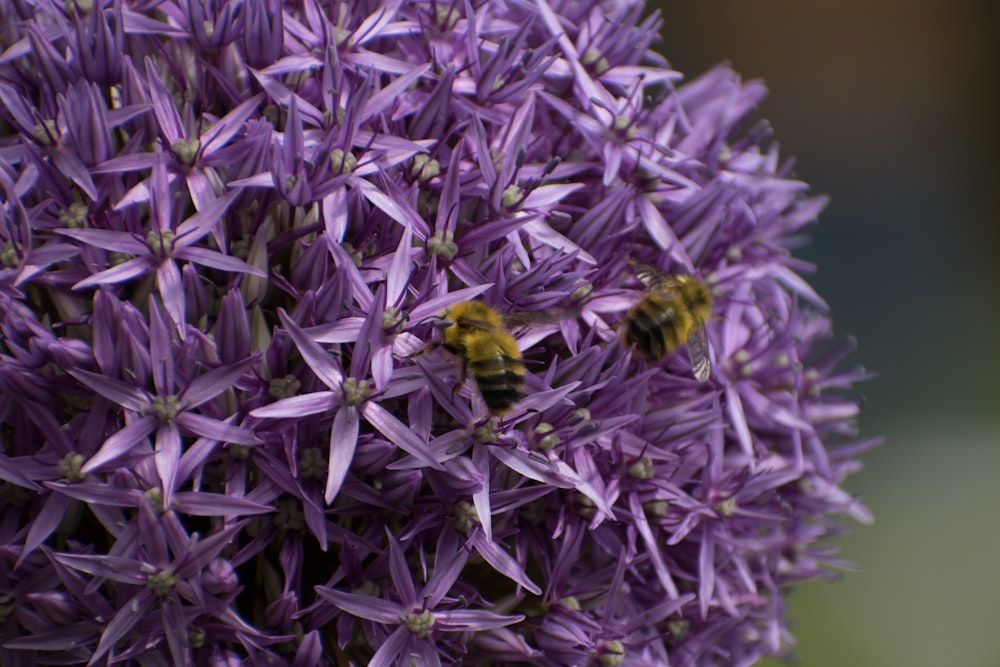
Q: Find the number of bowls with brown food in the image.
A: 0